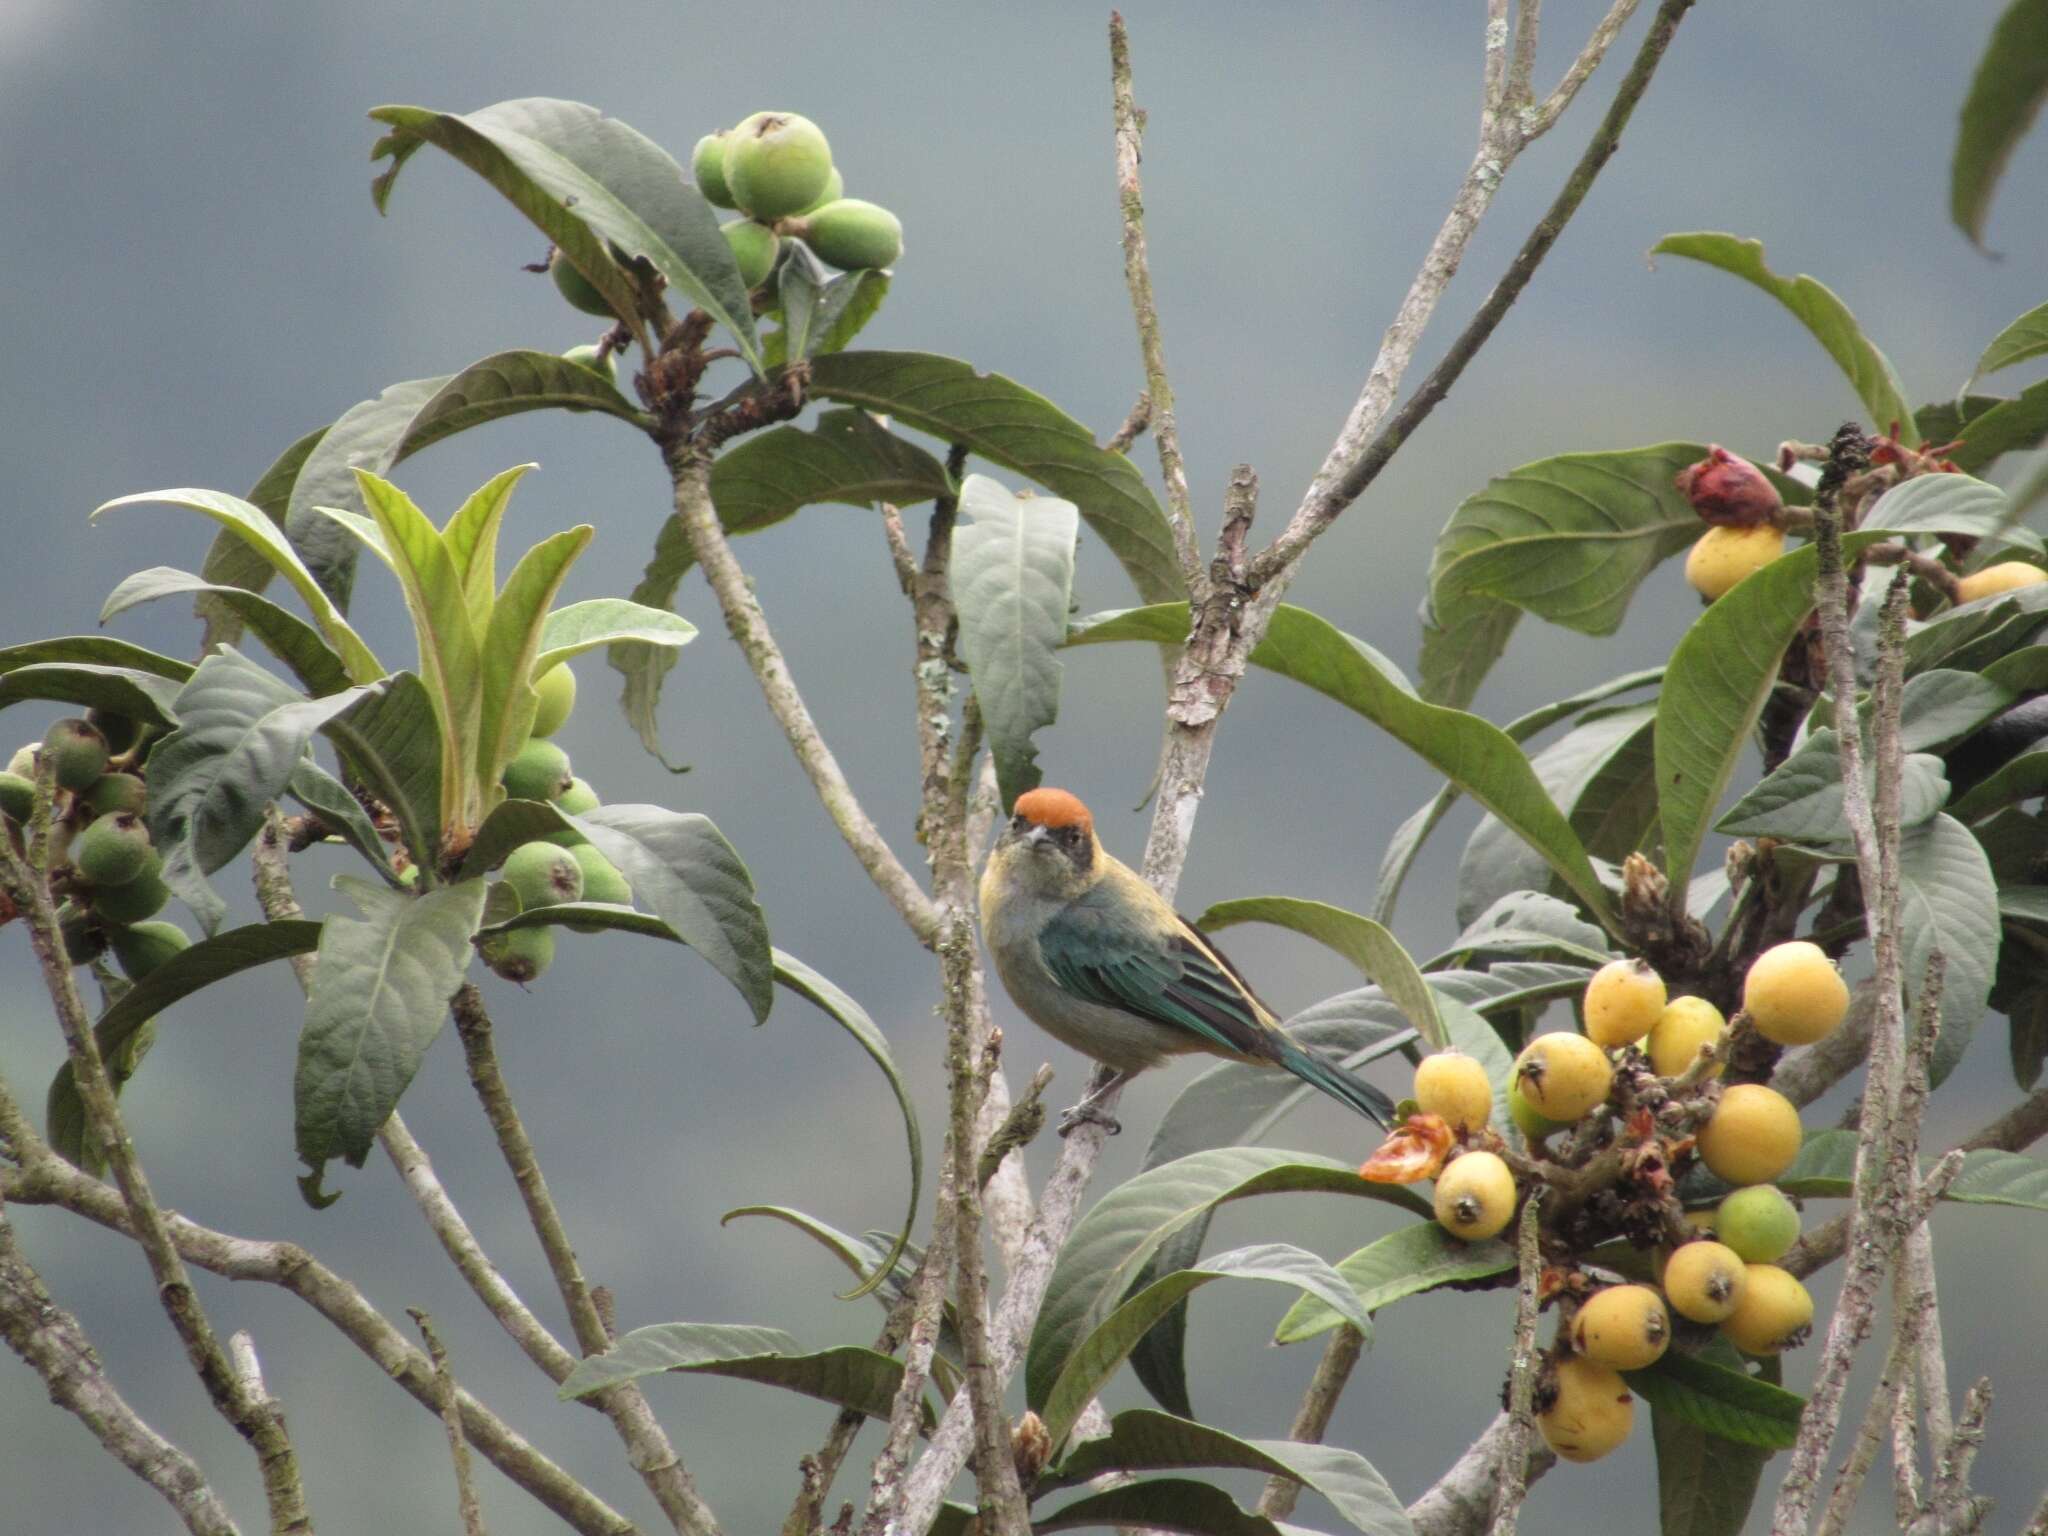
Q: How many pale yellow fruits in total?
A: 13